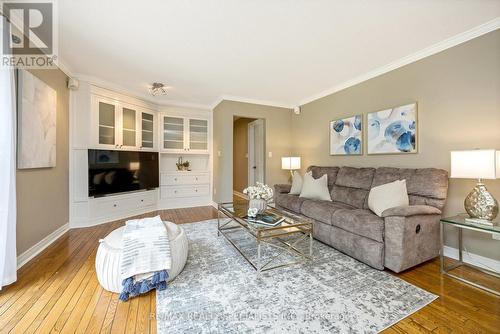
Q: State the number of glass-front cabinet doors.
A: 5